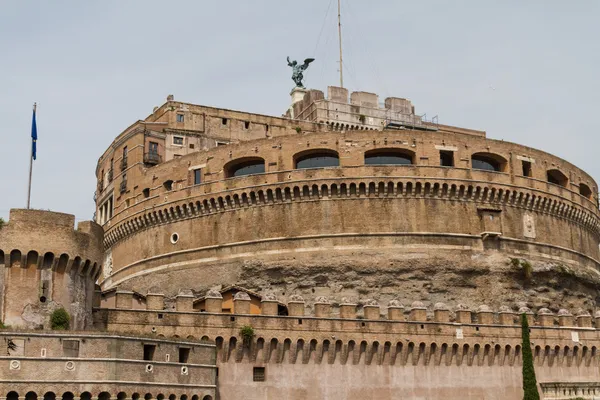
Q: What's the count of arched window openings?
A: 6